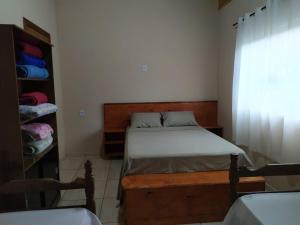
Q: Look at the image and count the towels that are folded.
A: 7